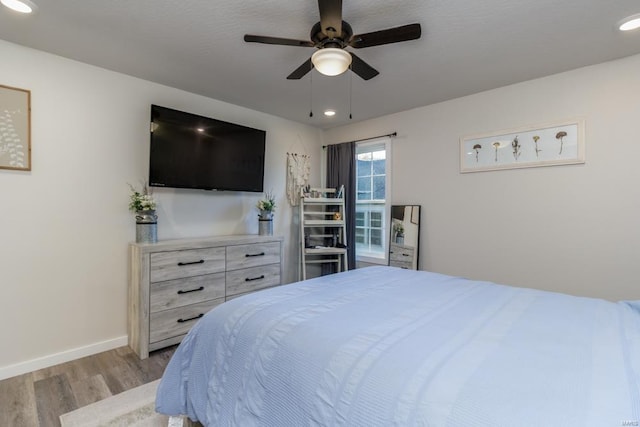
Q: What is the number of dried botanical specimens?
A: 5